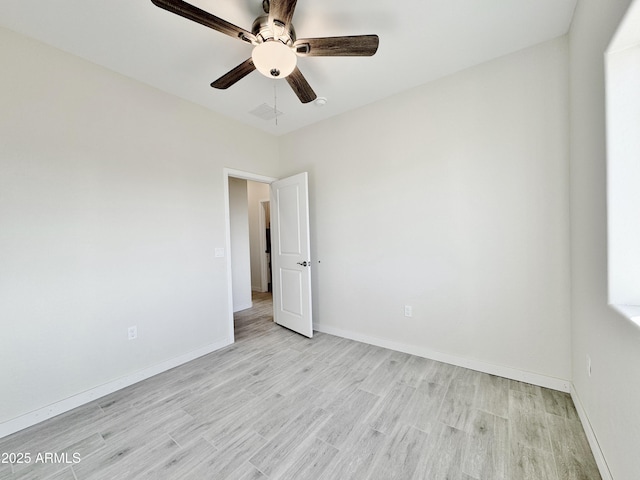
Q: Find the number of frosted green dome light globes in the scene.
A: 0